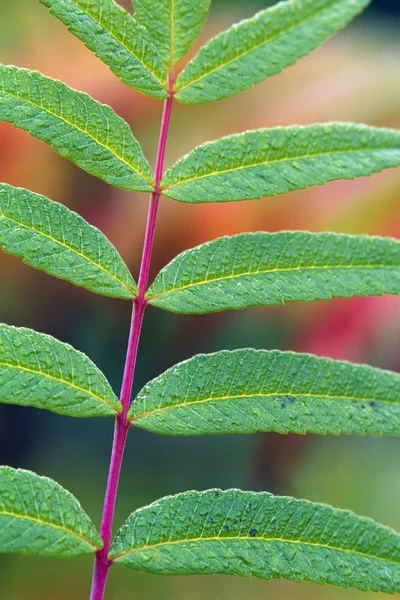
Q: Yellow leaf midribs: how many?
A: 11